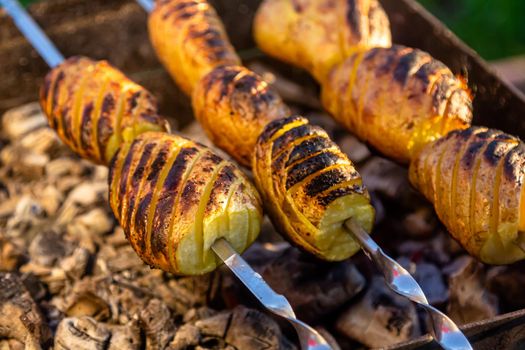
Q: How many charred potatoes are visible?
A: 8